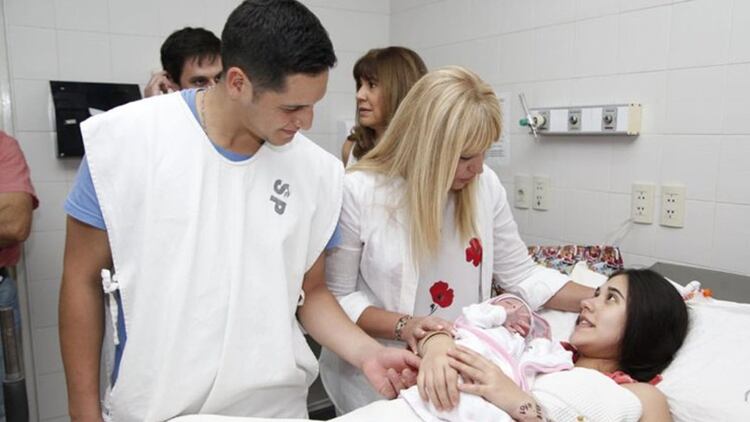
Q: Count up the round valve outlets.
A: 3